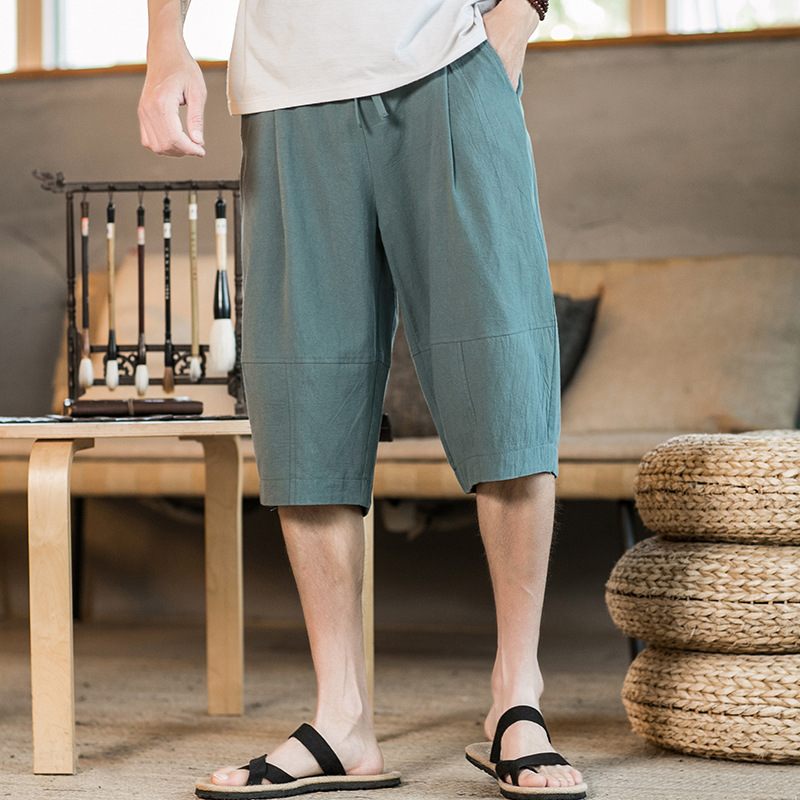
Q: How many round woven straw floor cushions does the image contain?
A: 3